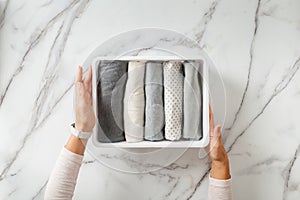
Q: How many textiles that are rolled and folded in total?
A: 5